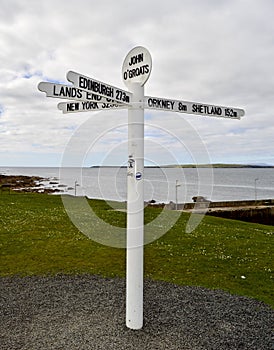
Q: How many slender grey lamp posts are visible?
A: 3